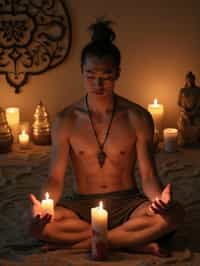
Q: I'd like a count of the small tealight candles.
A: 1